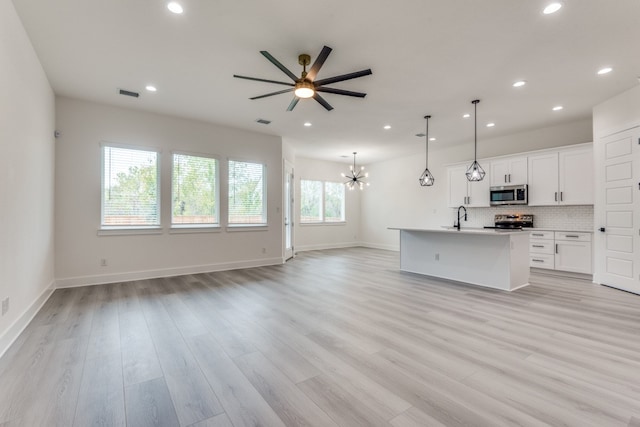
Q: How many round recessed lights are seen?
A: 11